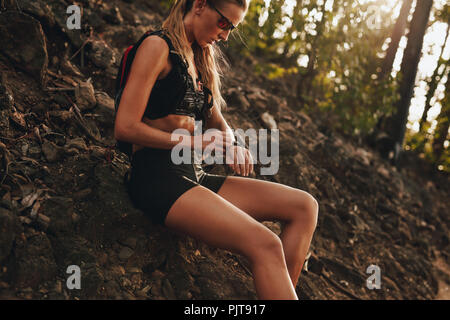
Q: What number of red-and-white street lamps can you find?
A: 0